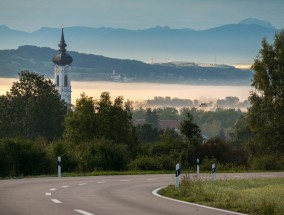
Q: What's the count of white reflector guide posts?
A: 4